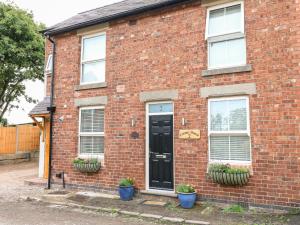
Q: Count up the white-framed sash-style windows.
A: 4